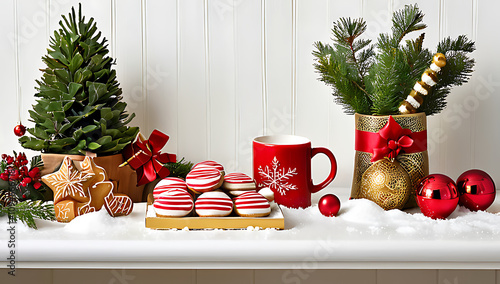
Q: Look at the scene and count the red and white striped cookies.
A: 7